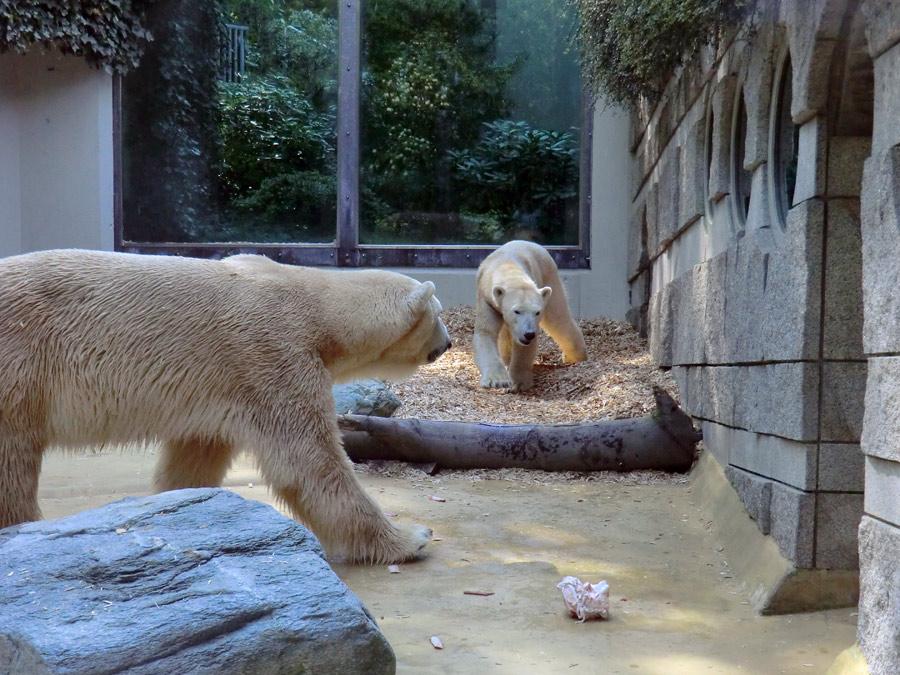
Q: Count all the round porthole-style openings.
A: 3